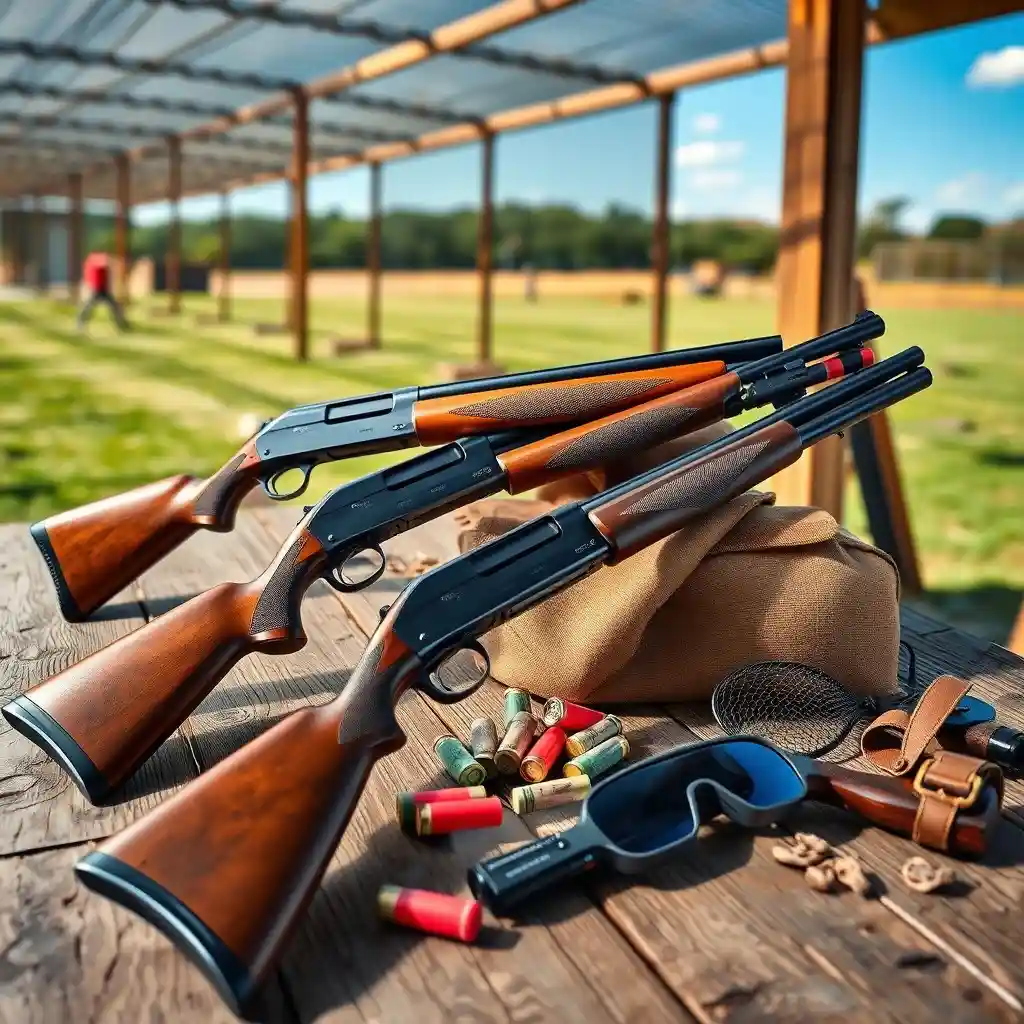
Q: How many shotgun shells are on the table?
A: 12